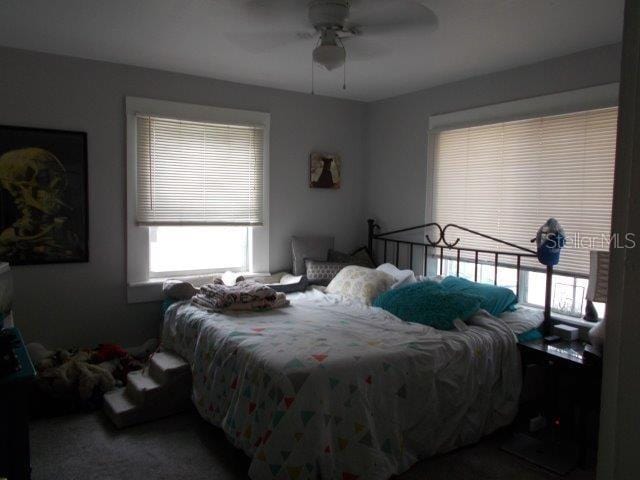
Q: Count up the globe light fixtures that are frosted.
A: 1